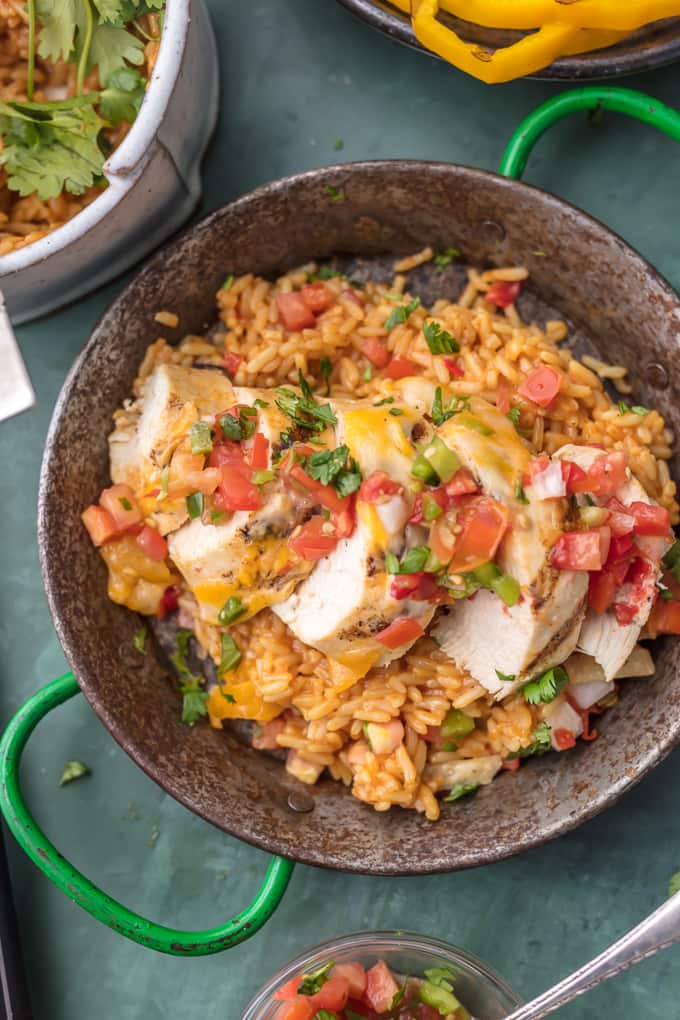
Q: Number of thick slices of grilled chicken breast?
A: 5